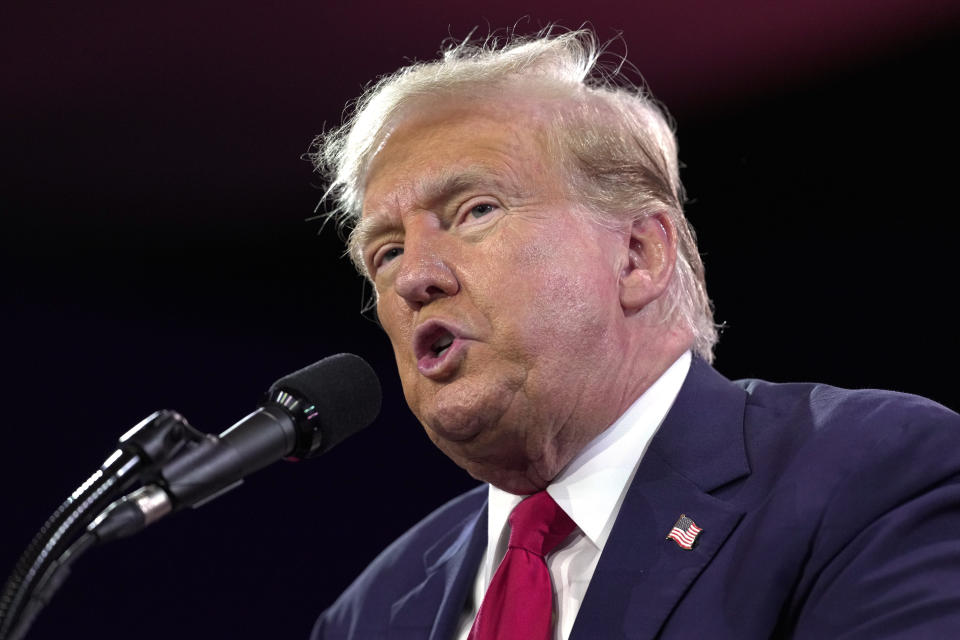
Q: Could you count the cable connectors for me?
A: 1